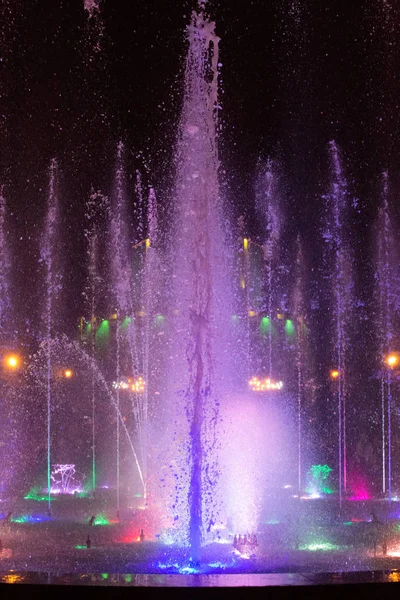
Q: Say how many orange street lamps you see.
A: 4